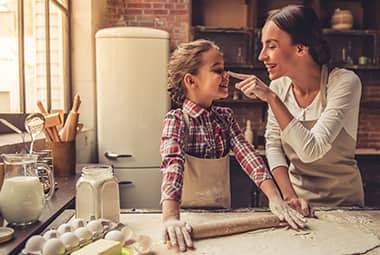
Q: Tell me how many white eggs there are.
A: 9